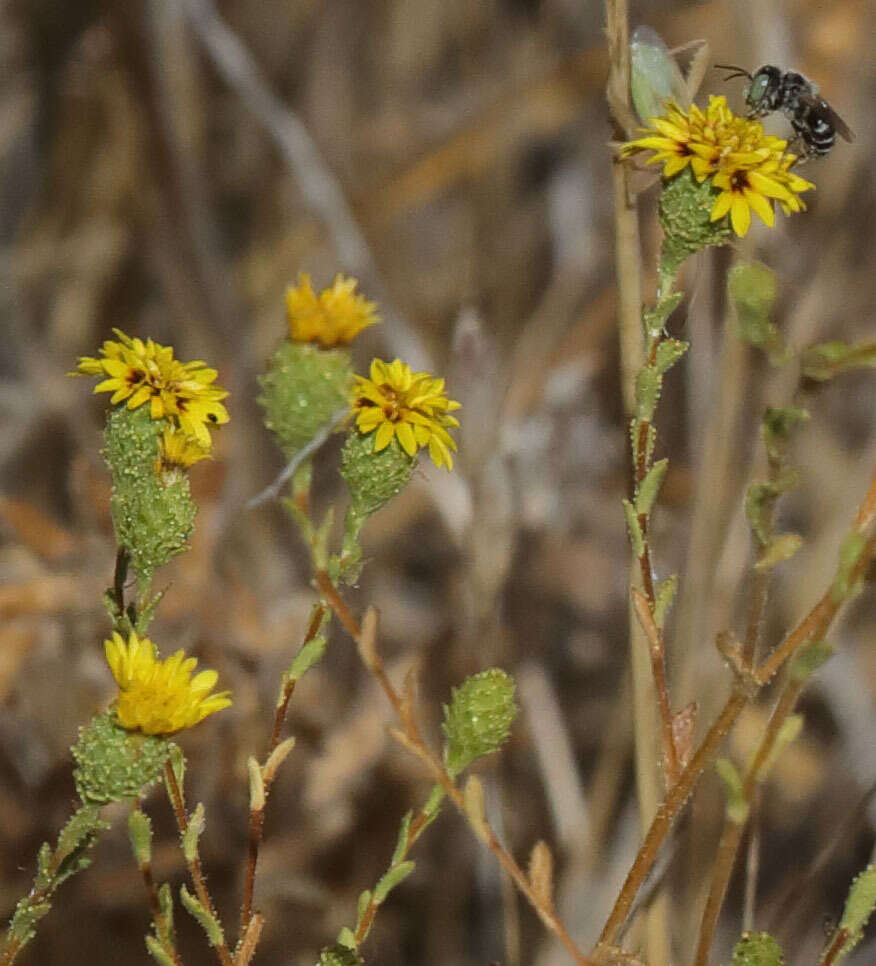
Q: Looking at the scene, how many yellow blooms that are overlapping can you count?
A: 2